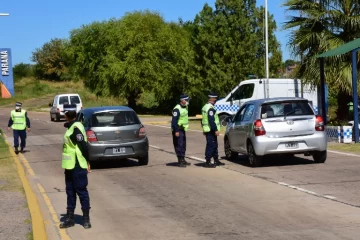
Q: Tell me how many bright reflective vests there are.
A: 4